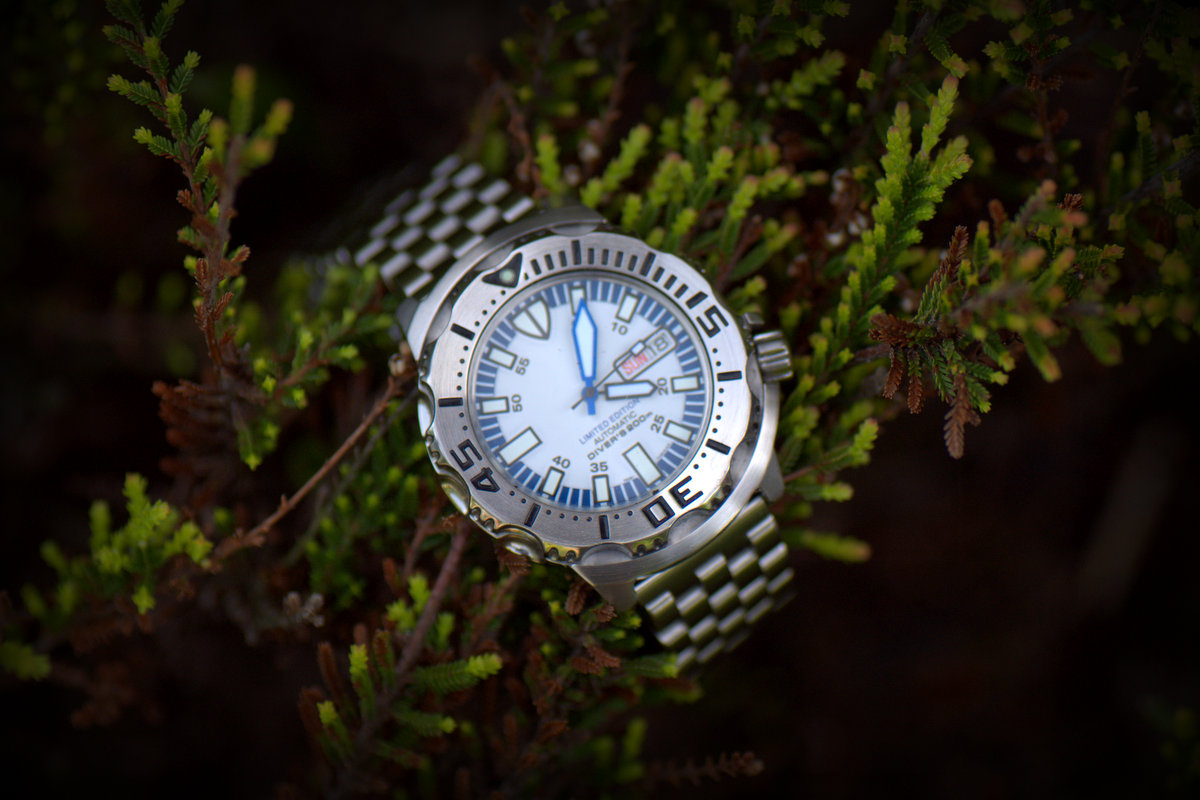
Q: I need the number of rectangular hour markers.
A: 10